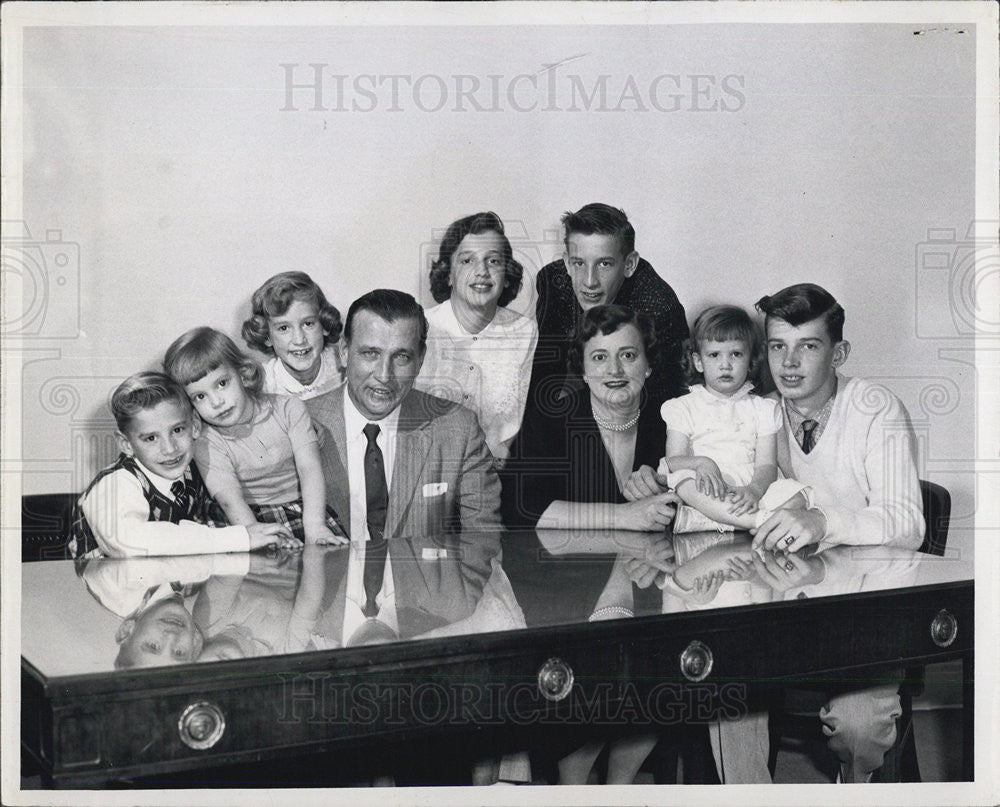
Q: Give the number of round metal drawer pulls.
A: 4